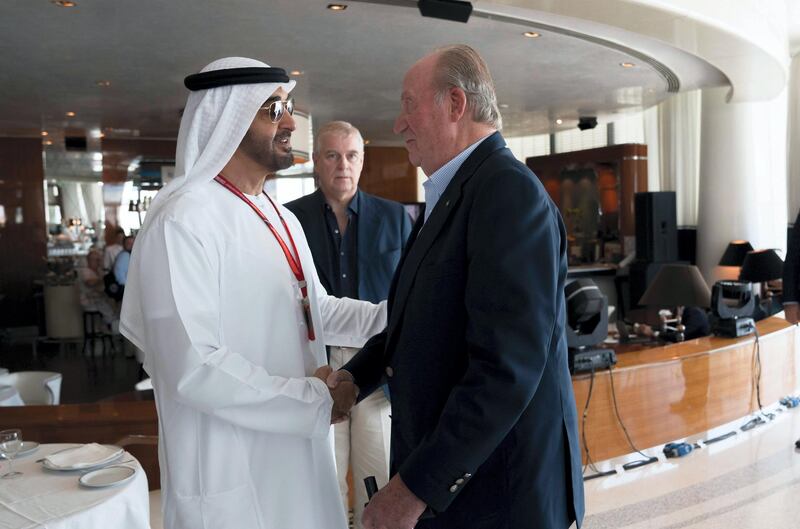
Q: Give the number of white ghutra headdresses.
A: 1